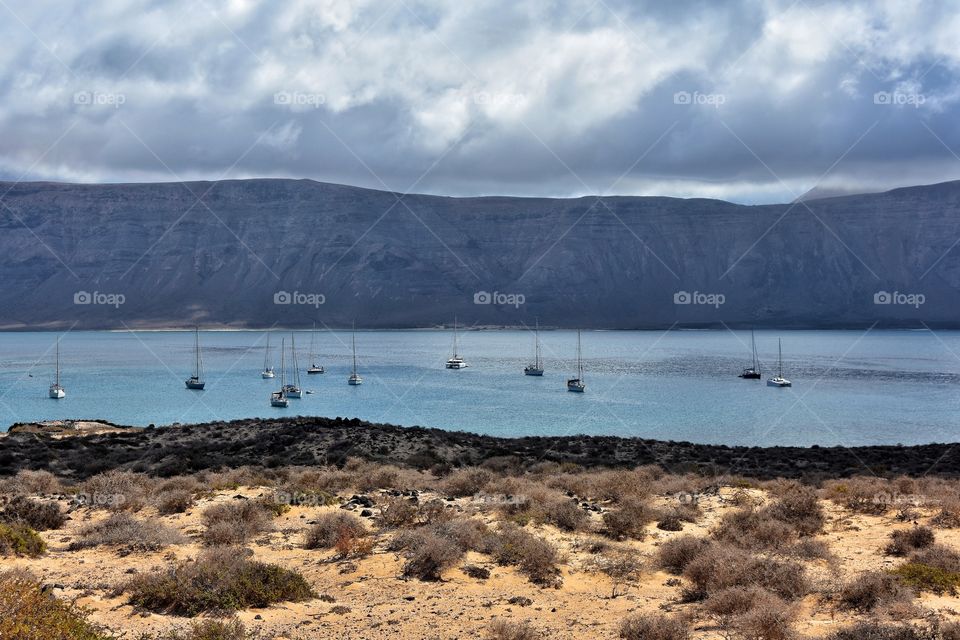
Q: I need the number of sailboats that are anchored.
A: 12